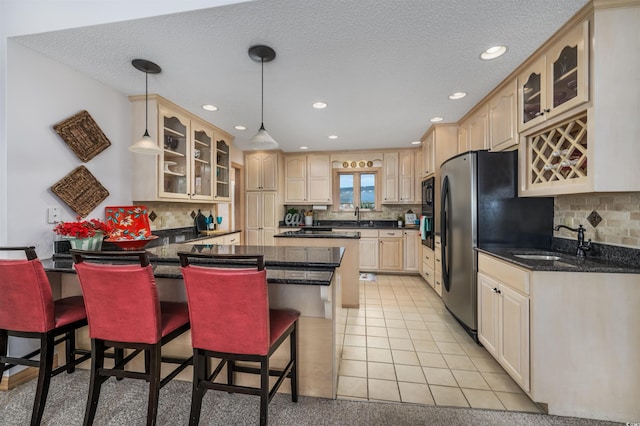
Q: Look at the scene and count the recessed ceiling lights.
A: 9